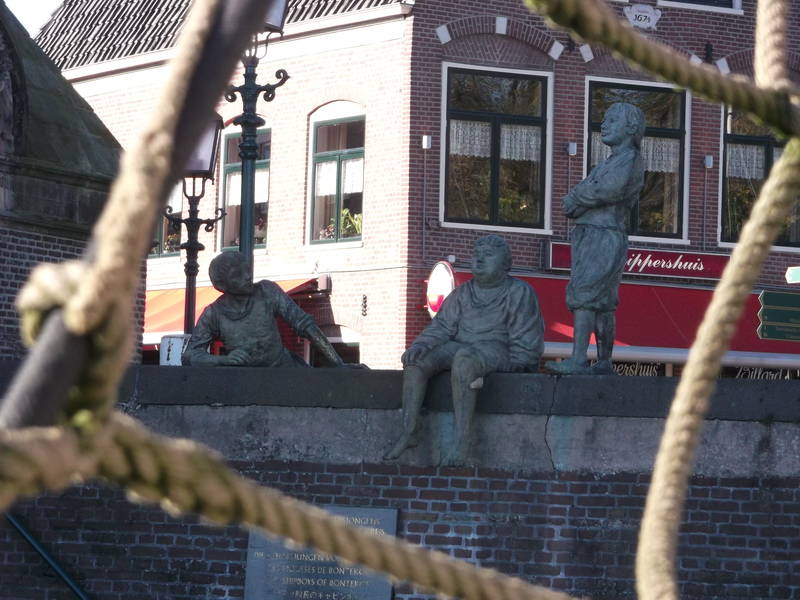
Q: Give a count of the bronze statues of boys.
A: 3